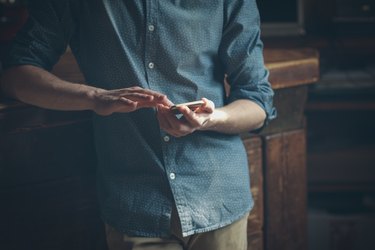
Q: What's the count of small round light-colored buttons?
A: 4